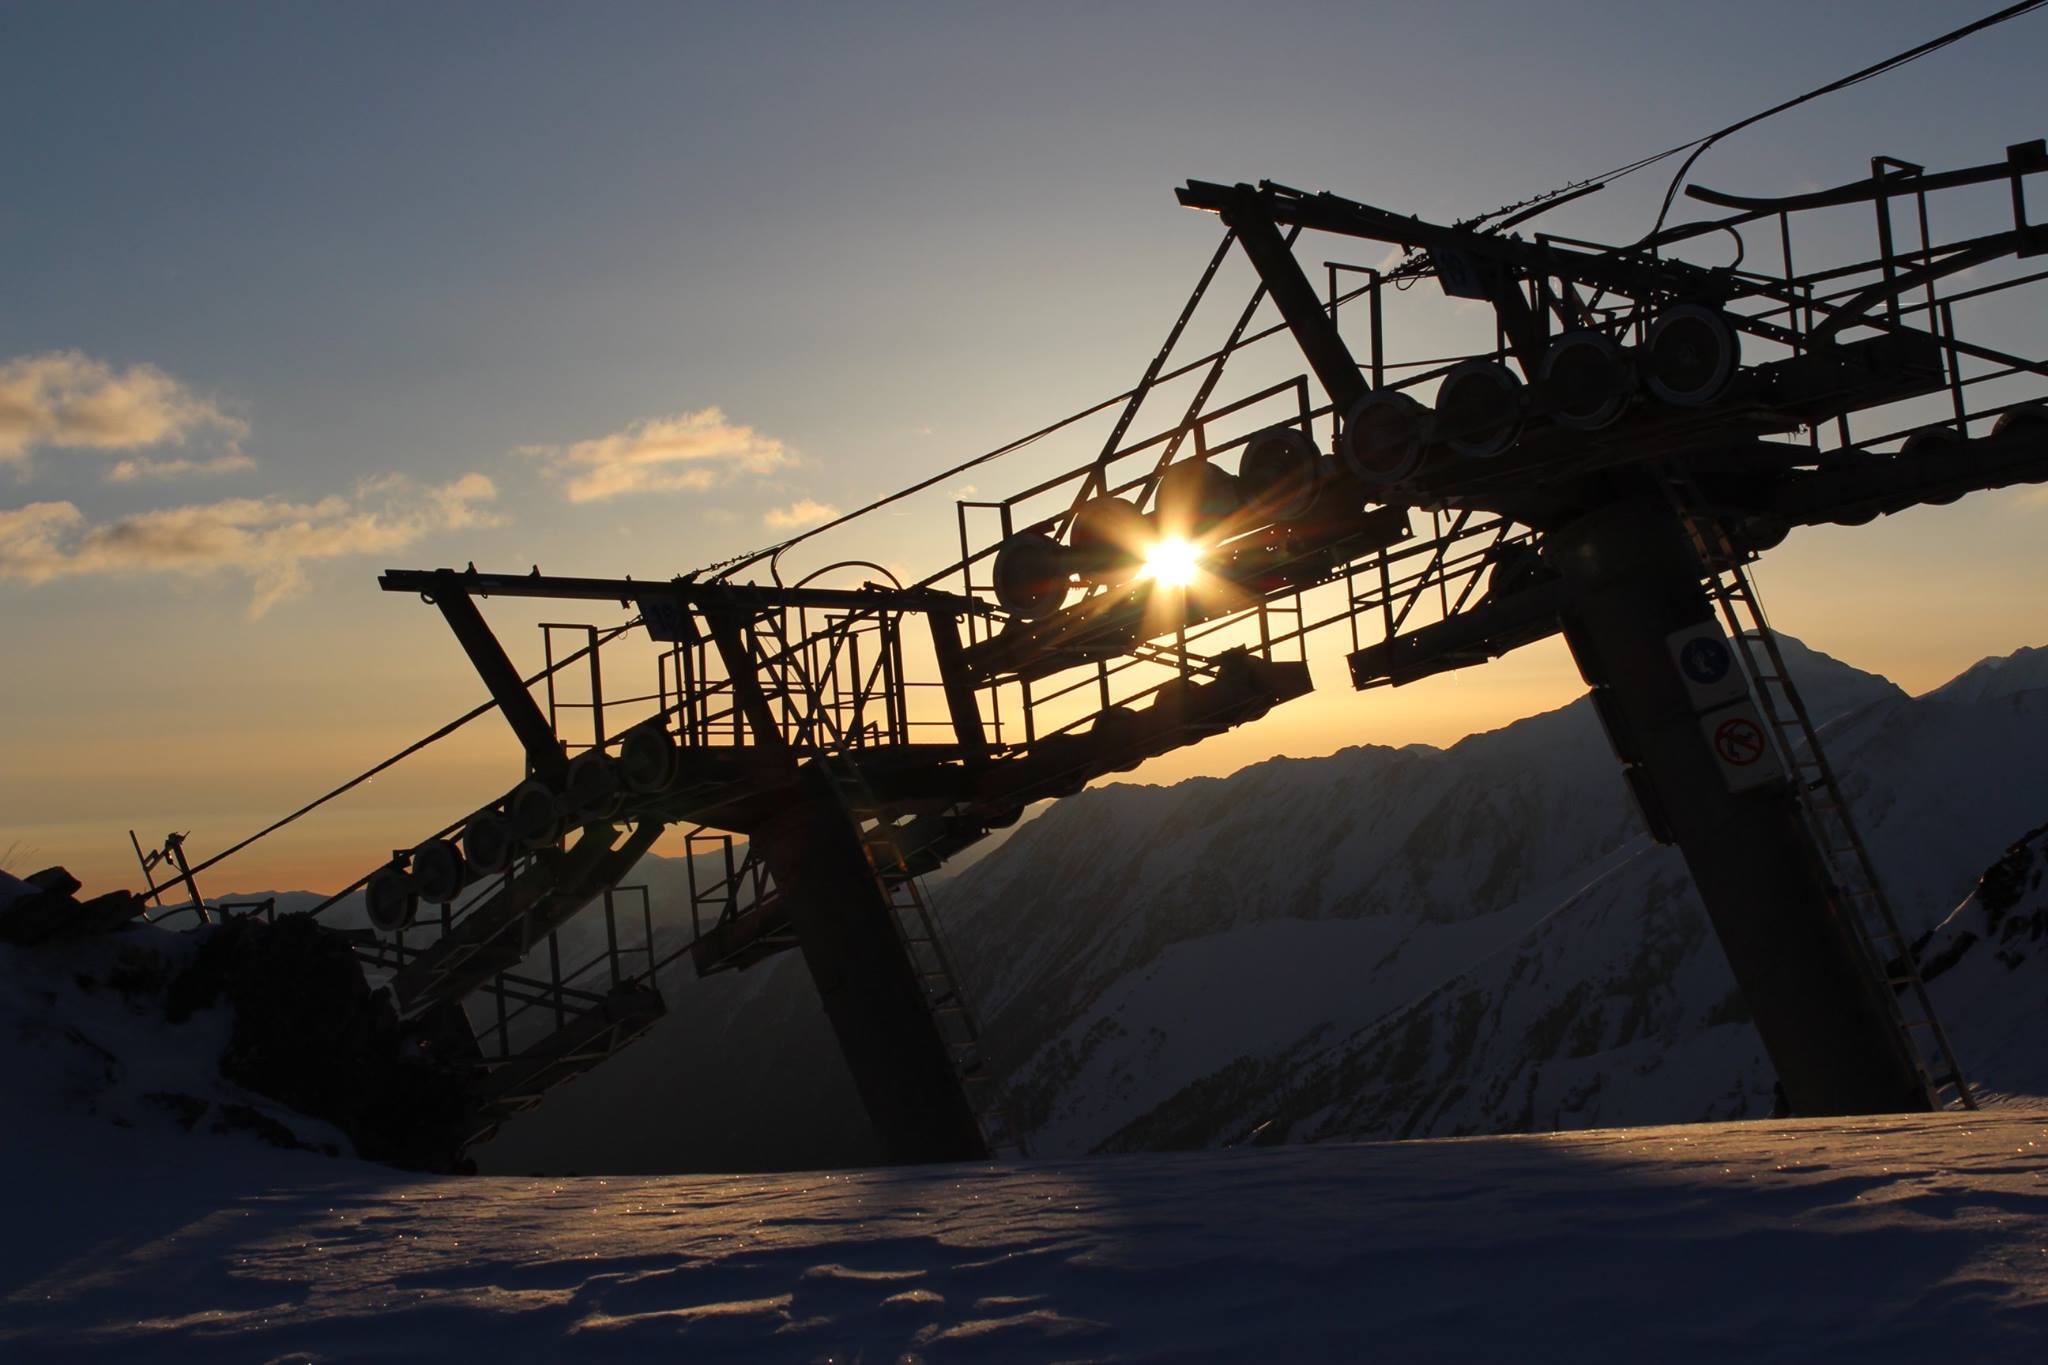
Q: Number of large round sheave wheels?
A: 14